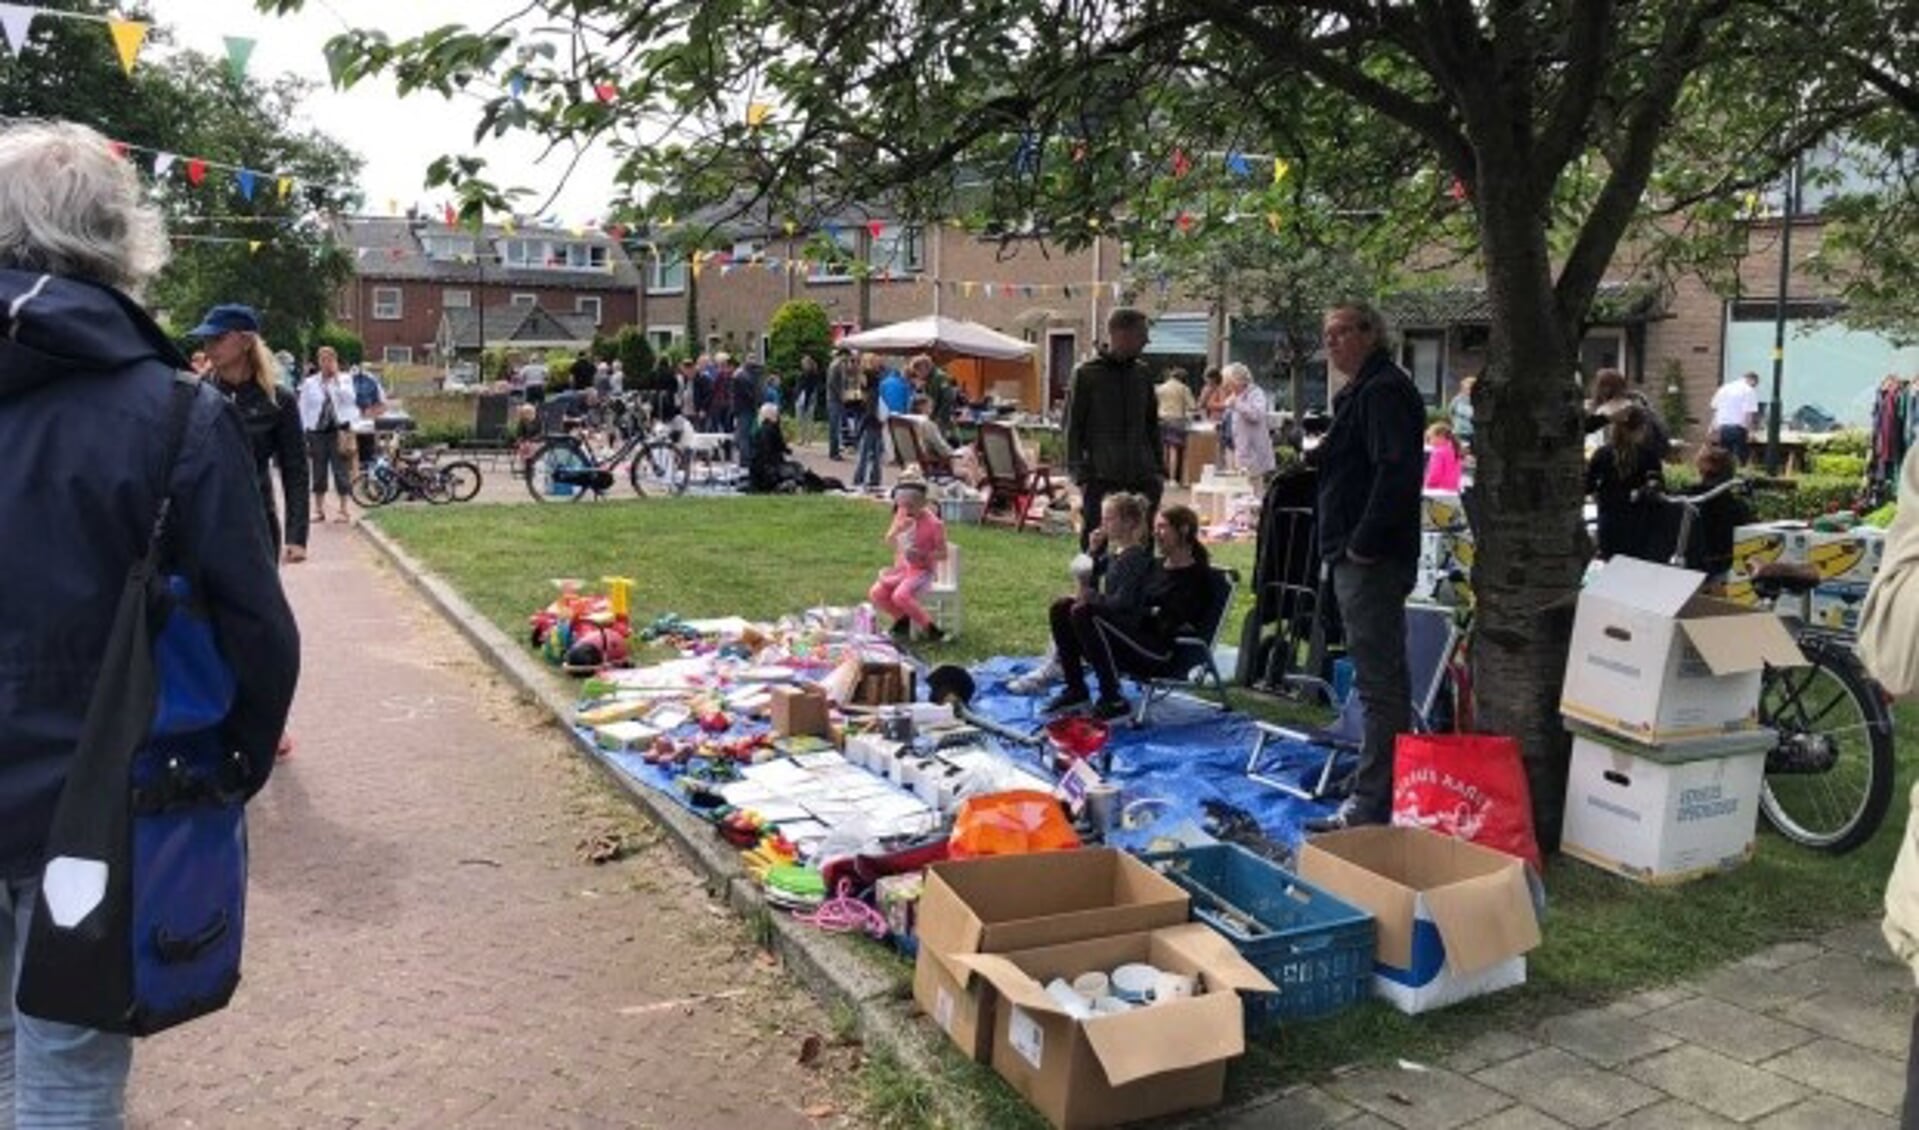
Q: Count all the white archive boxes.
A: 2